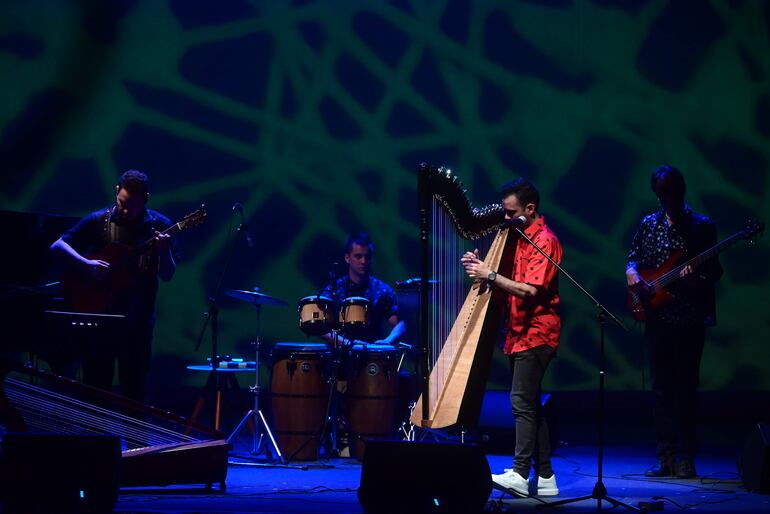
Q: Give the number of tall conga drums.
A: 2